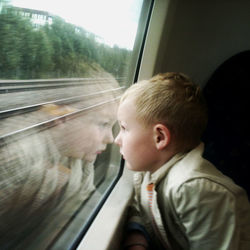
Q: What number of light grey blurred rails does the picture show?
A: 4